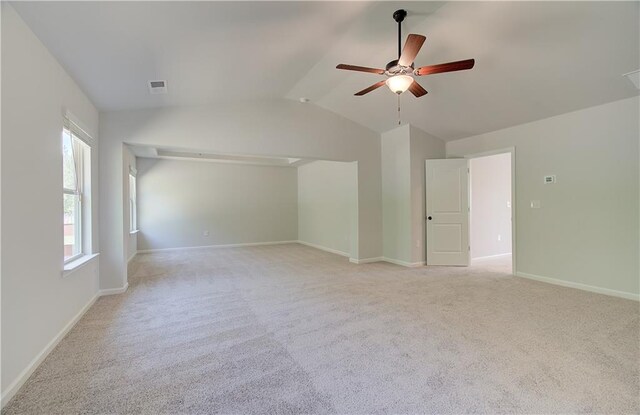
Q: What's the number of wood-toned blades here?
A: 5